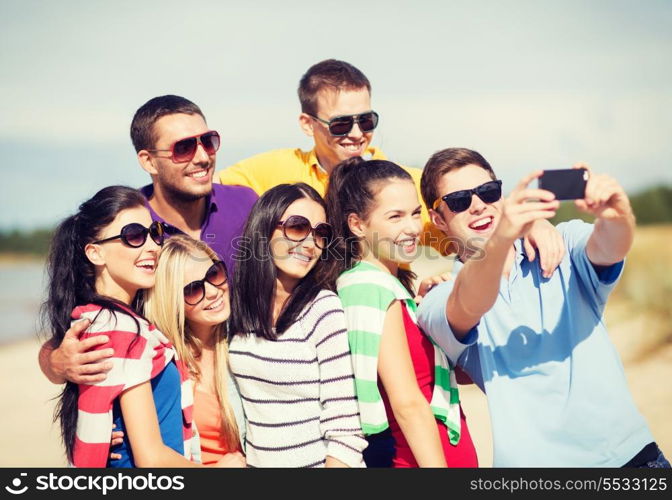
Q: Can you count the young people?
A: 7